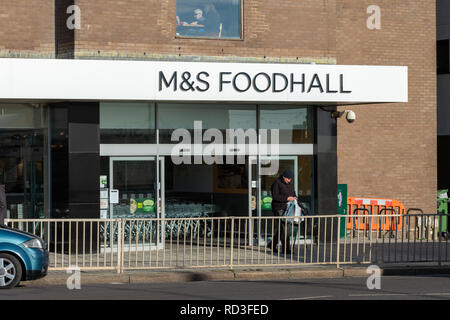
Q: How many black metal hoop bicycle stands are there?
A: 3